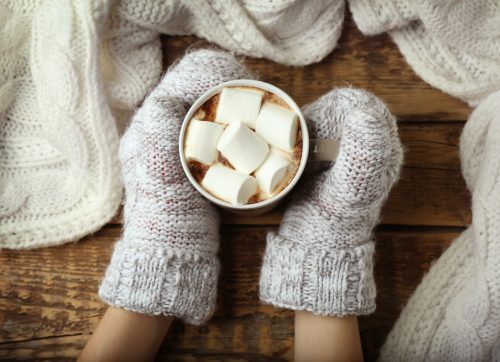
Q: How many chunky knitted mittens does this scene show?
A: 2